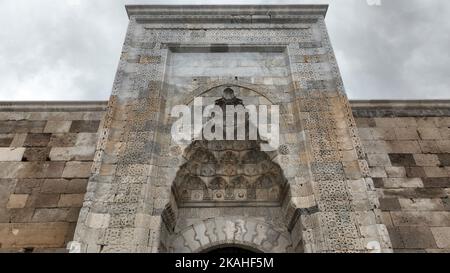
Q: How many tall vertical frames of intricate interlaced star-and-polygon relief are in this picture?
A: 2